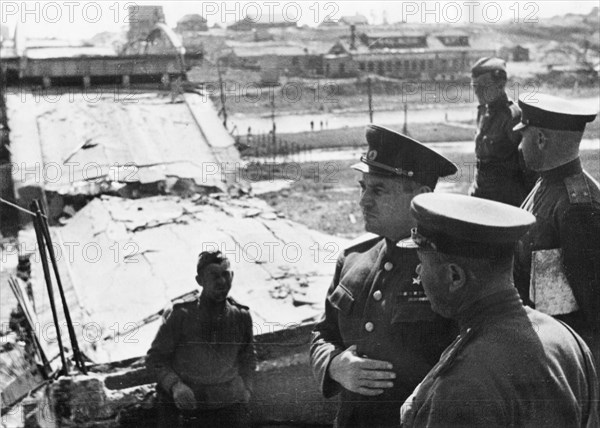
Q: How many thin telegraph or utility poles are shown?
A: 4